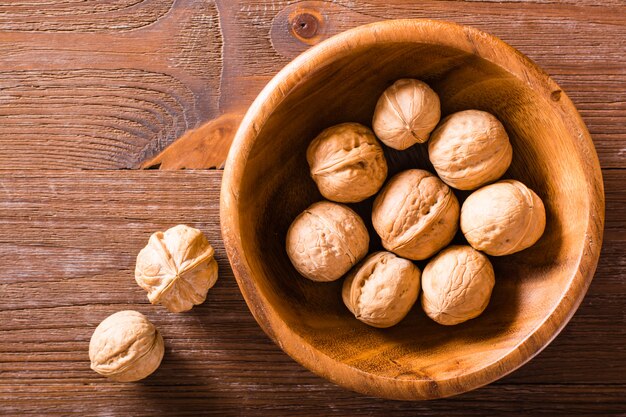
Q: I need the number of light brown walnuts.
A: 10